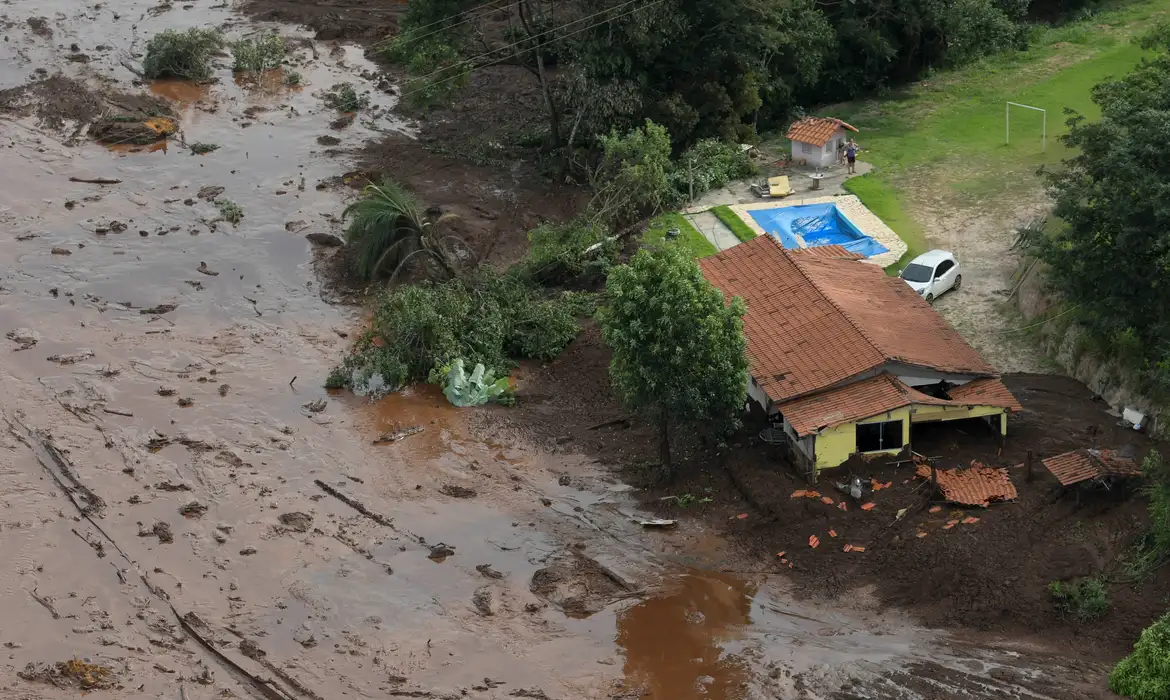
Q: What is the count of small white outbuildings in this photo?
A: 1